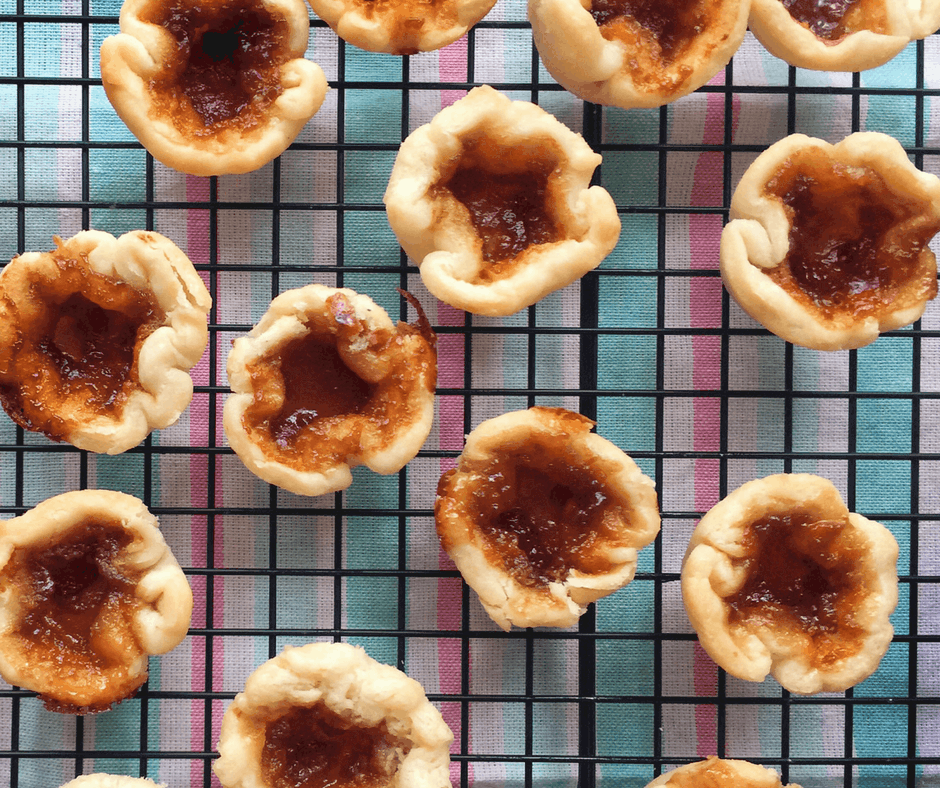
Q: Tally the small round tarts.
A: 14